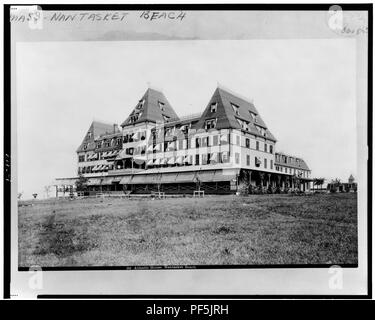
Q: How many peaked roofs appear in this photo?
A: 3